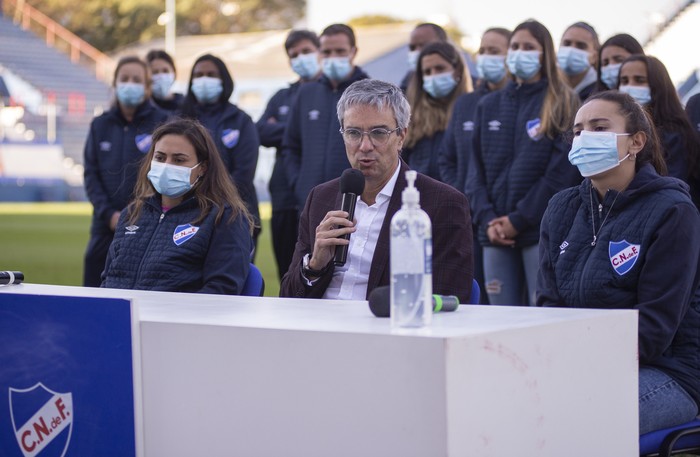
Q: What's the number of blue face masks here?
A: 14